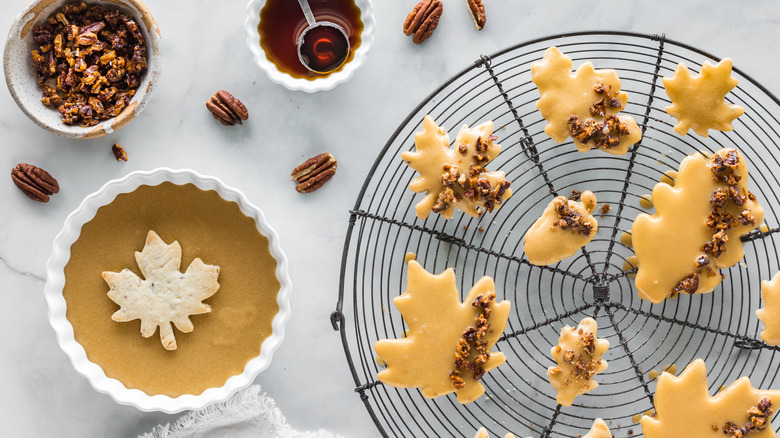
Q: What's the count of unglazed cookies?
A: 1